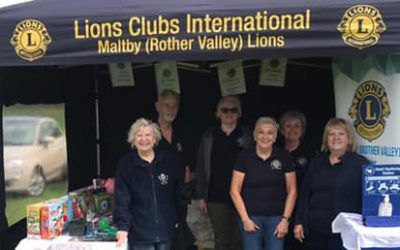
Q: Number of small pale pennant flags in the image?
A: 4